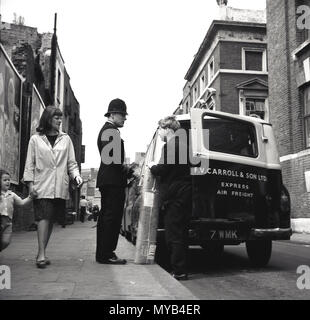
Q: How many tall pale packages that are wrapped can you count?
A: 1